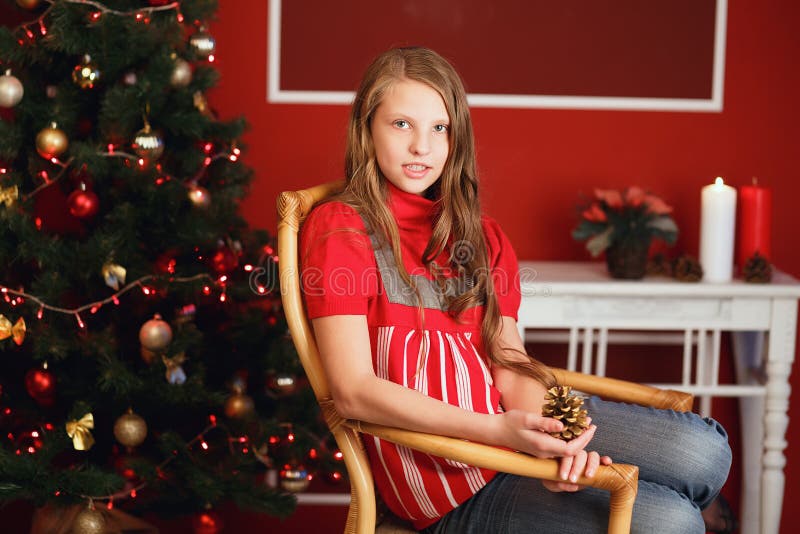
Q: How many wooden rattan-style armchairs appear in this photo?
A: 1